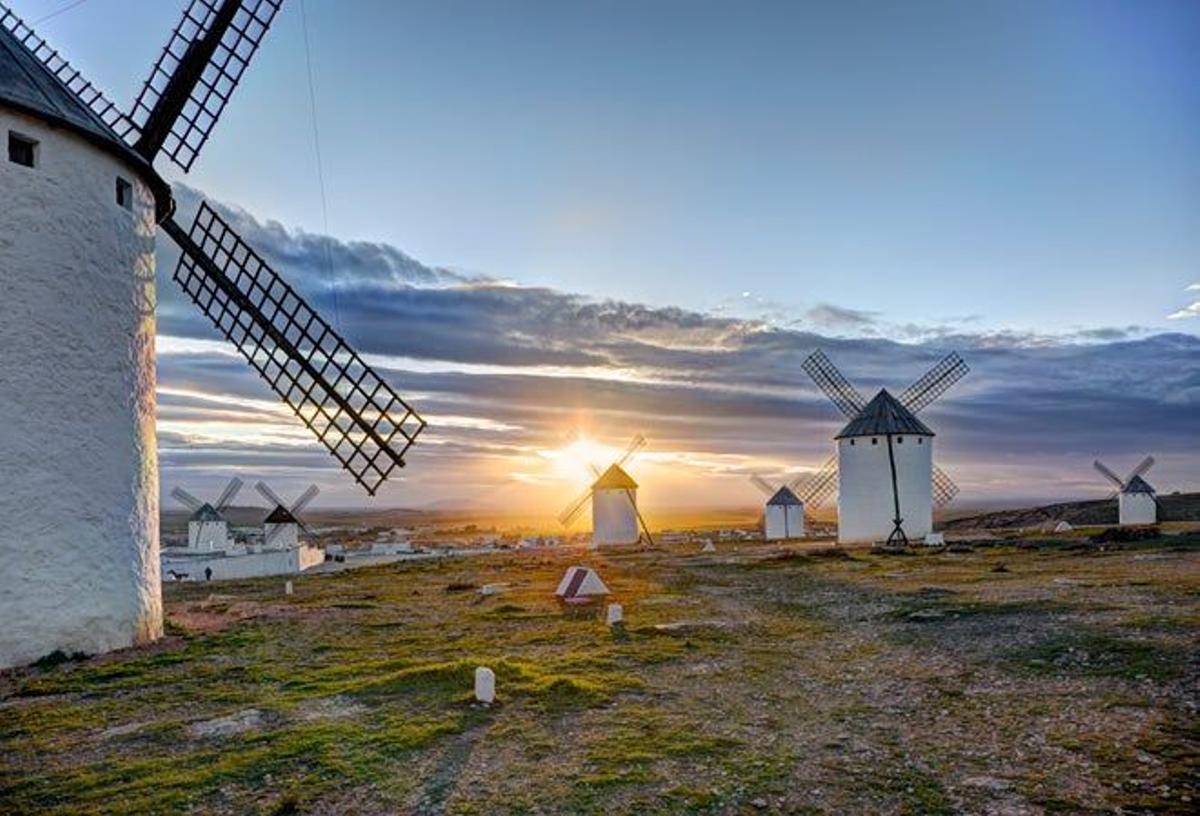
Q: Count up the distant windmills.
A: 6